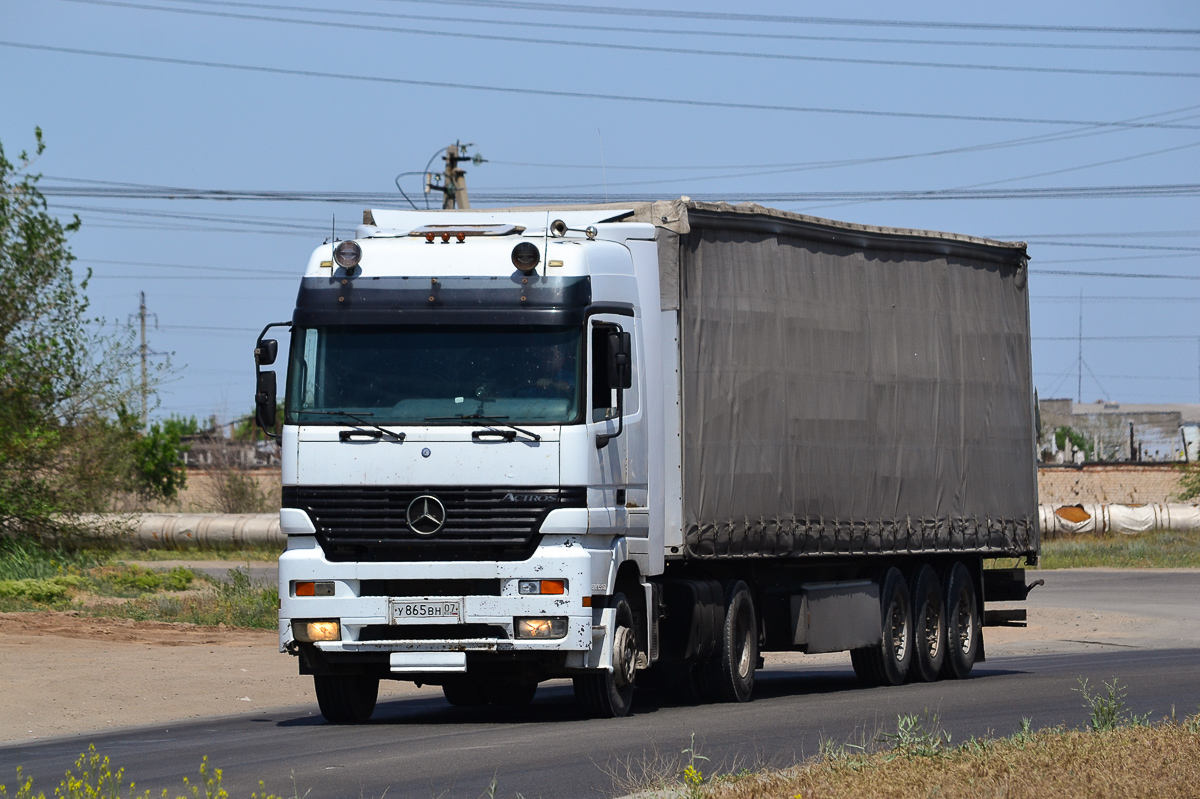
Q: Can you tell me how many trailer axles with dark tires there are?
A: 3